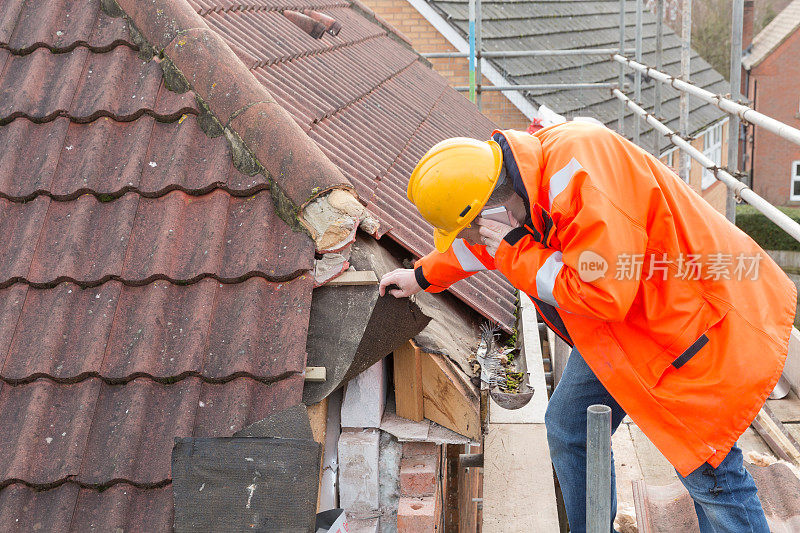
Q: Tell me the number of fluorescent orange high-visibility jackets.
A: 1